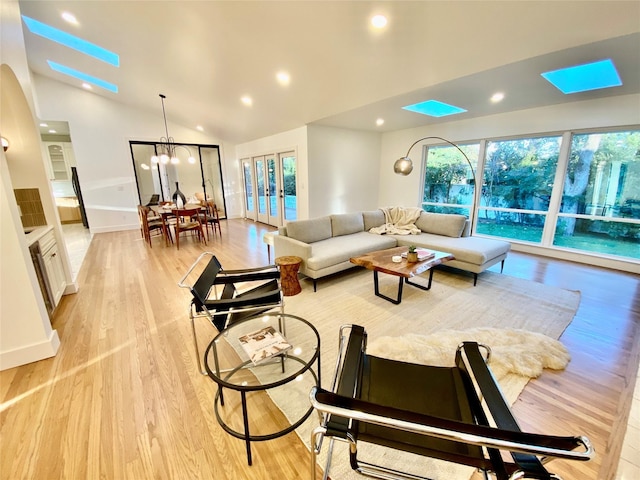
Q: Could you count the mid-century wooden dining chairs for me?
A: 6